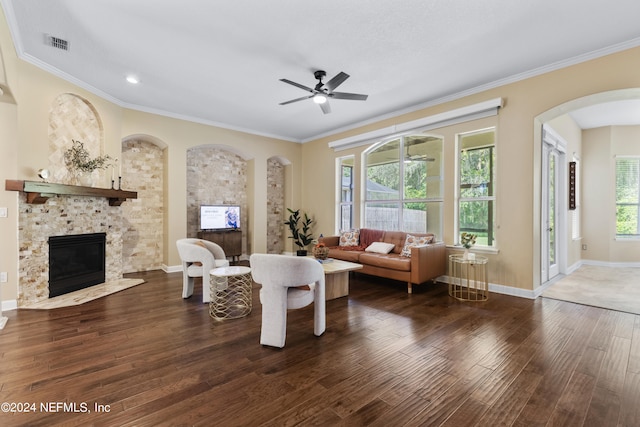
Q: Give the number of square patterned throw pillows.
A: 2